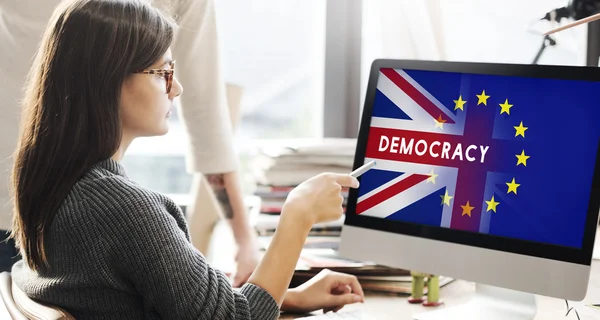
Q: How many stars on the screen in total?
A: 11